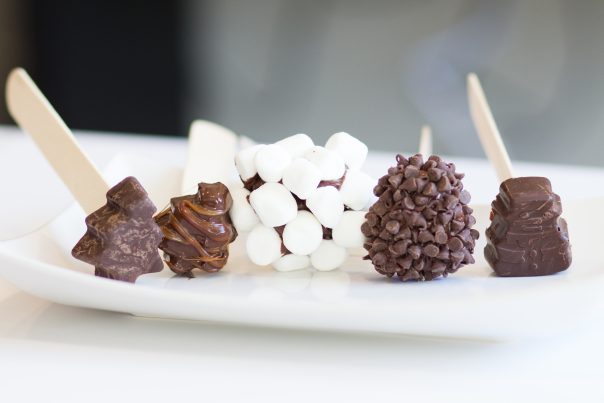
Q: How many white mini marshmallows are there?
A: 15